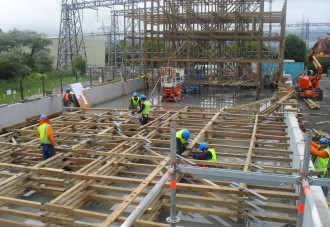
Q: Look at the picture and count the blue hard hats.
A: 7